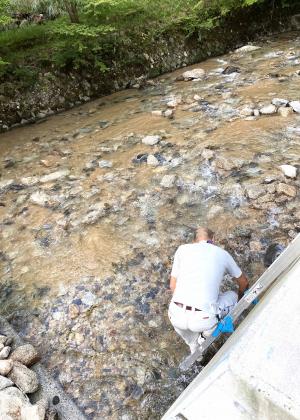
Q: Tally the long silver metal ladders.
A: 1